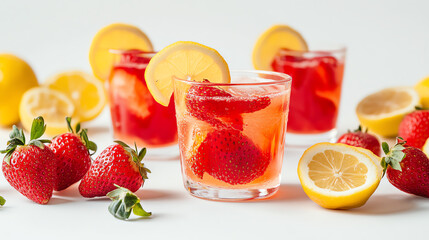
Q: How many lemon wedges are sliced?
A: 7